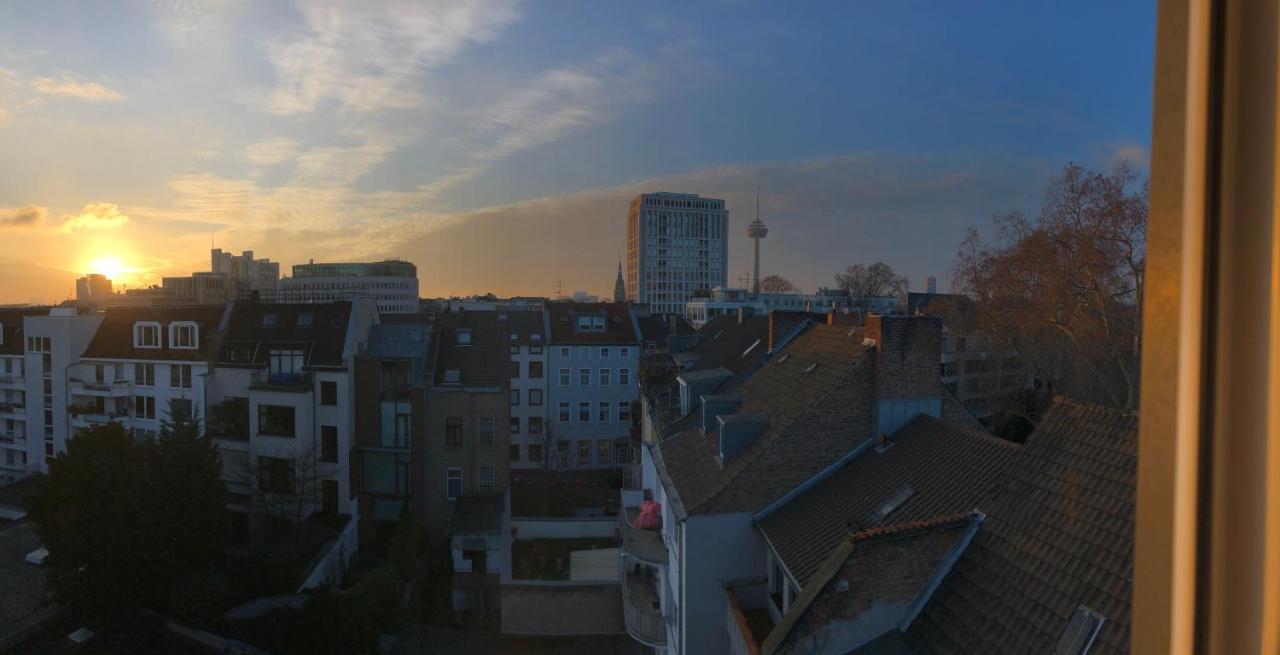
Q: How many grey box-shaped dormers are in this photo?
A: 3